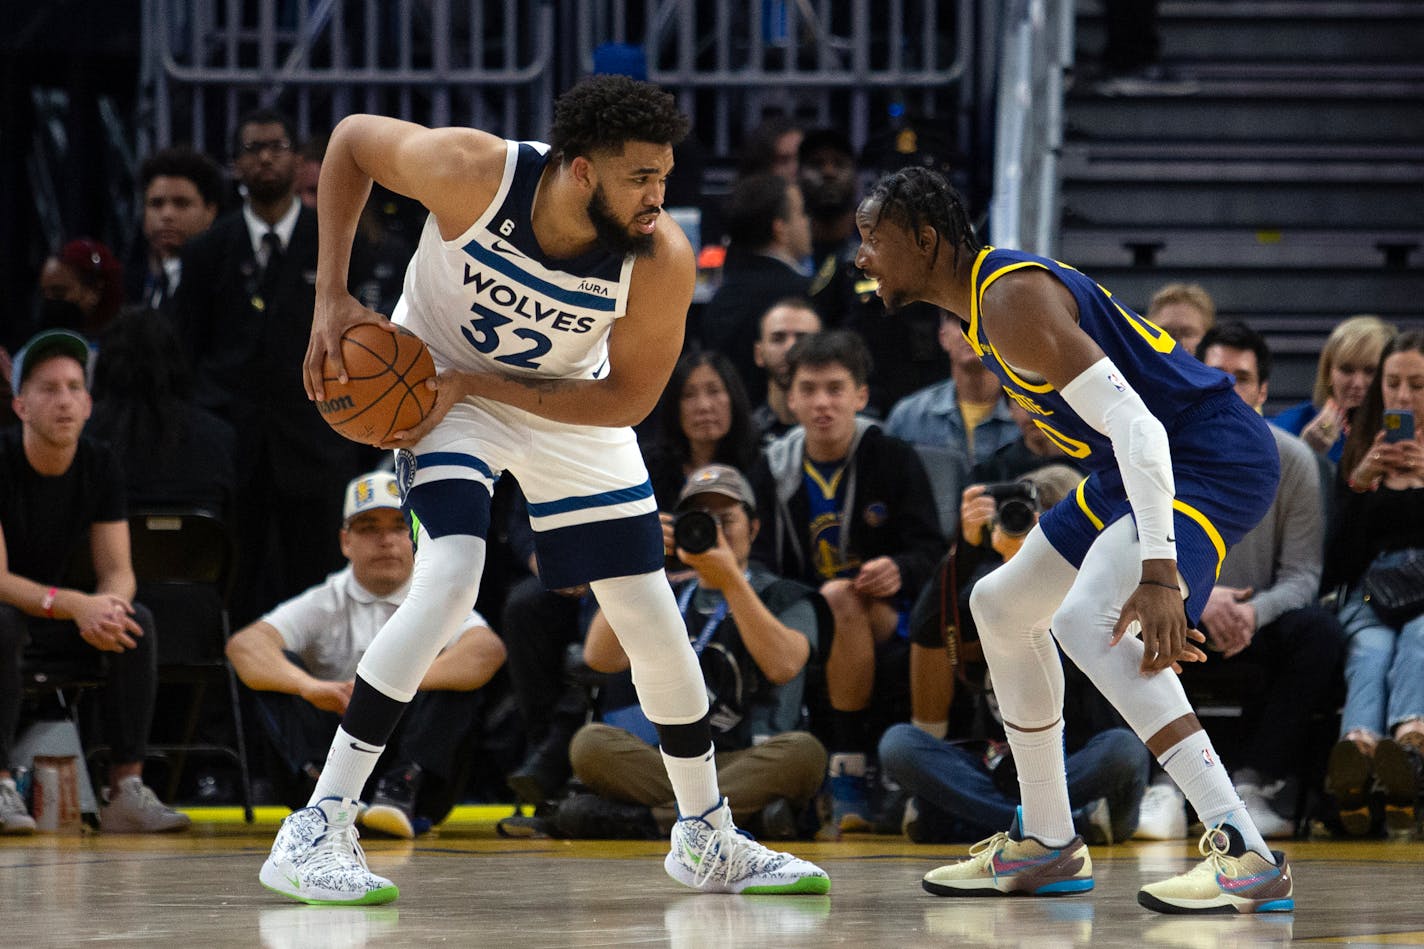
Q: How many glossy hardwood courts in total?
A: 1